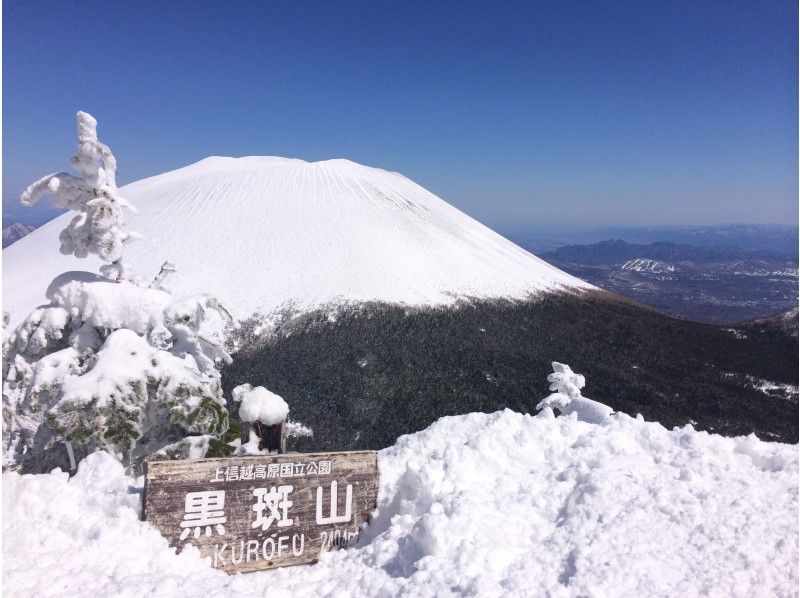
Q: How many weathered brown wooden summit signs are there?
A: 1